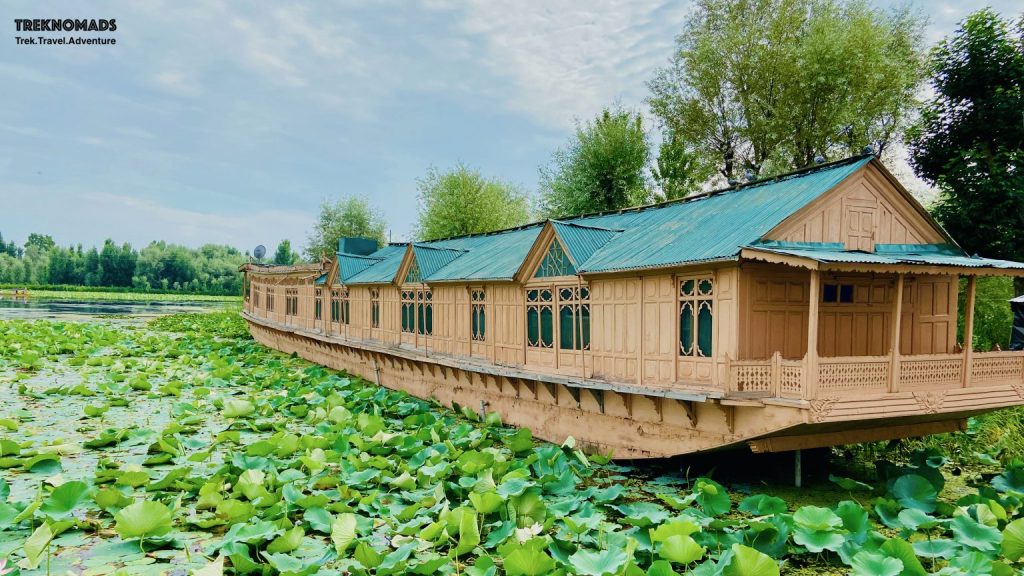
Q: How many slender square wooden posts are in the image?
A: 3